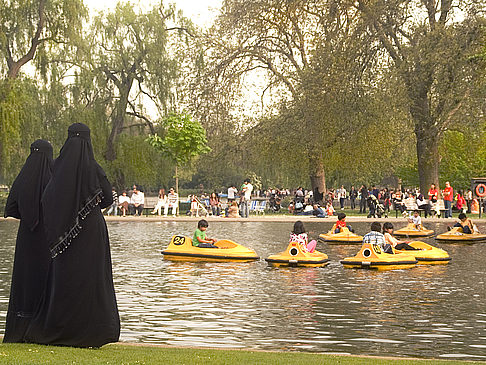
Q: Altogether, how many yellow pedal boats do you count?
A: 7